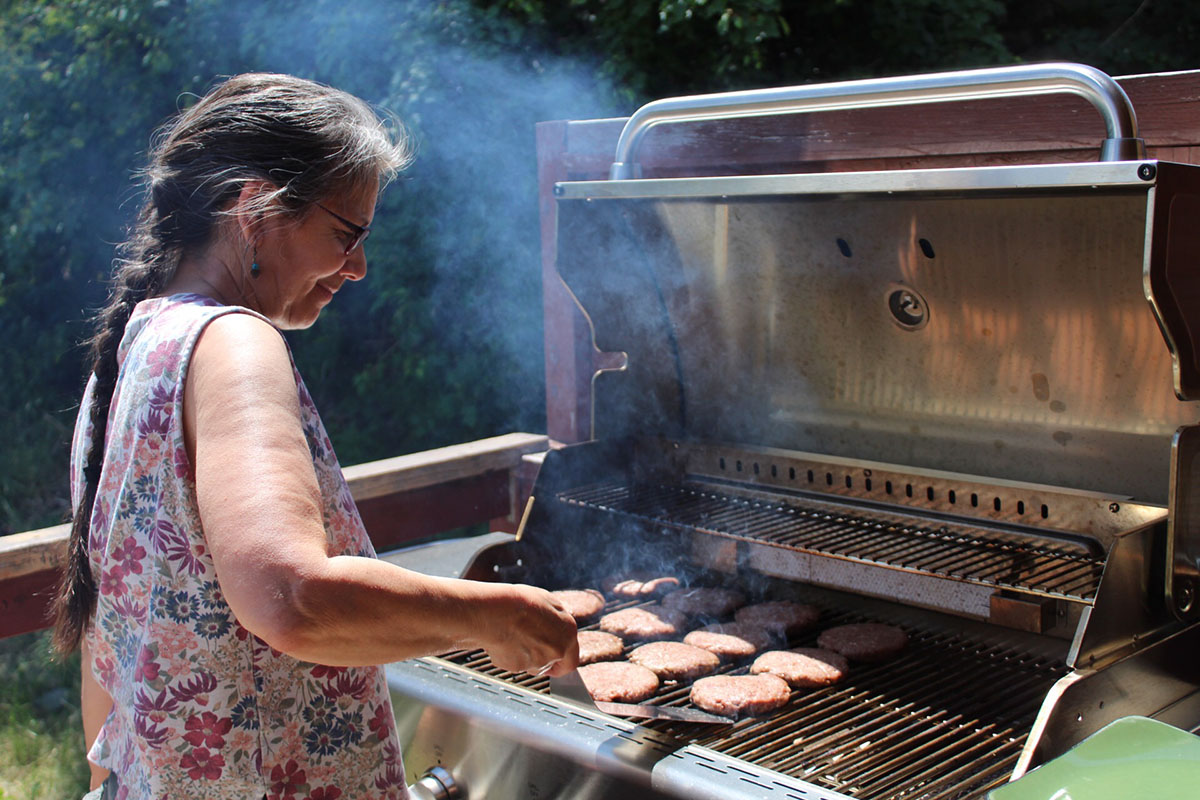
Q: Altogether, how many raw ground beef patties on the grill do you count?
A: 12